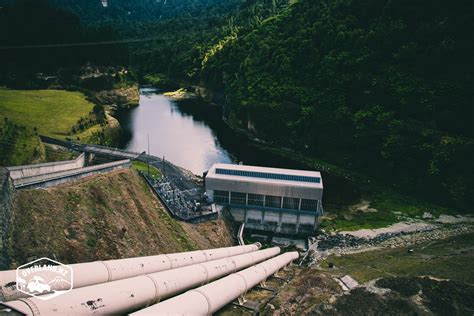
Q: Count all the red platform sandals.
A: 0